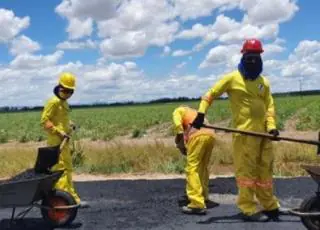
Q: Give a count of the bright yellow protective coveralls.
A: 3